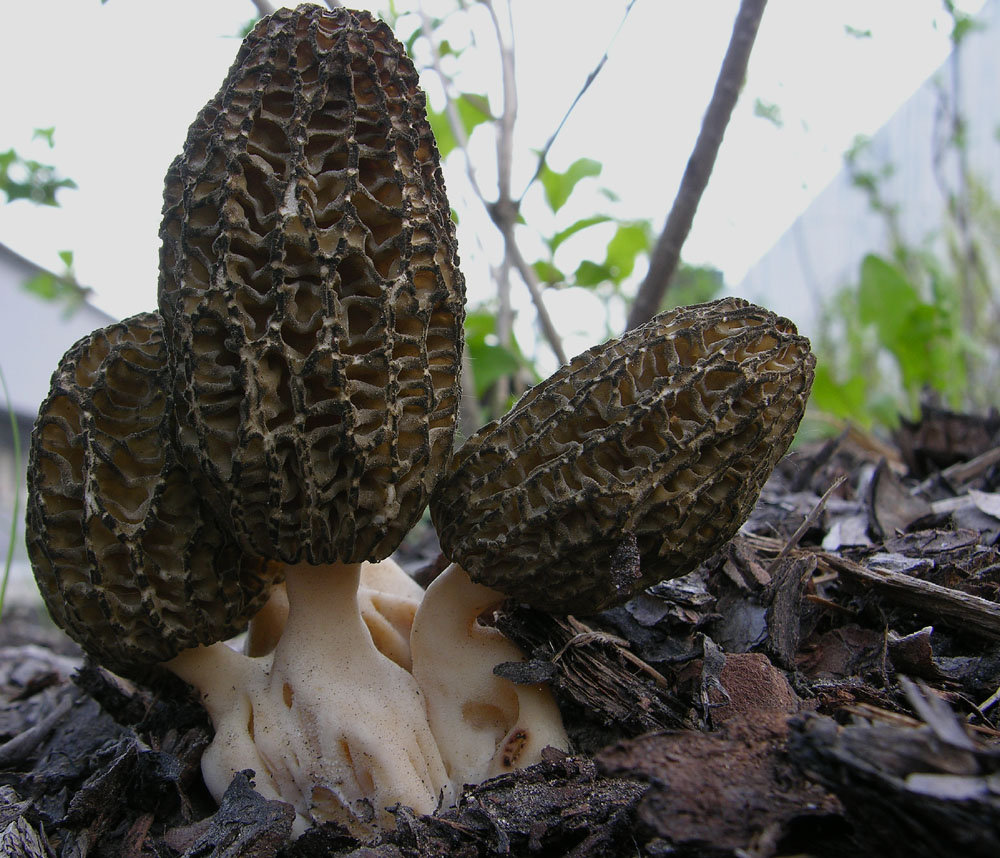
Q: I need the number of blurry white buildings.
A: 2